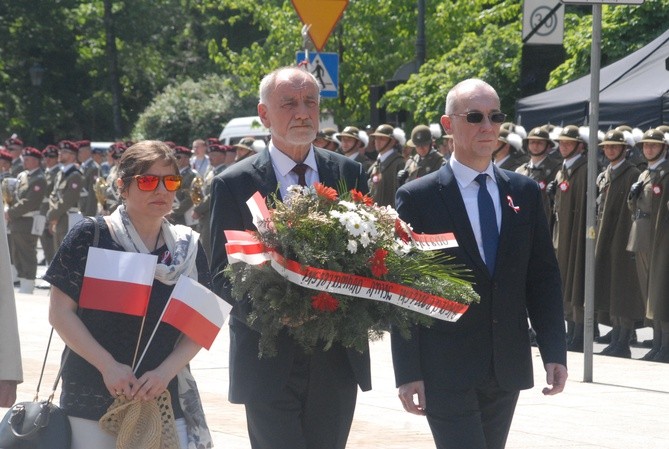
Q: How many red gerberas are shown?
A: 5